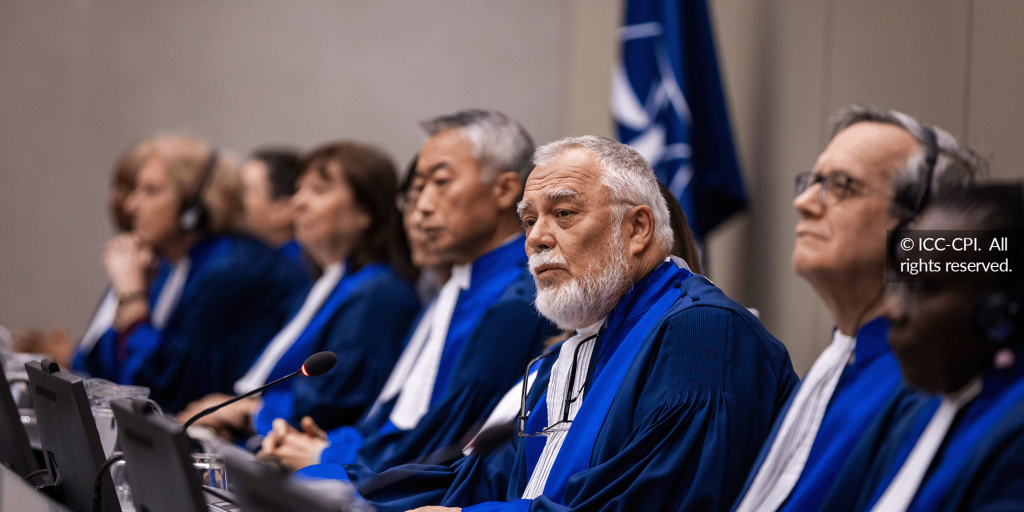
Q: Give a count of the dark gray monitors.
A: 4